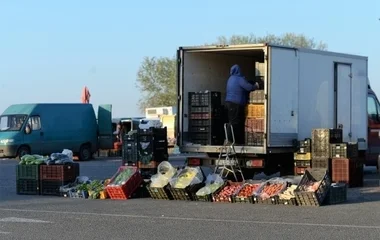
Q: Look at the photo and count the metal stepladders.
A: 1